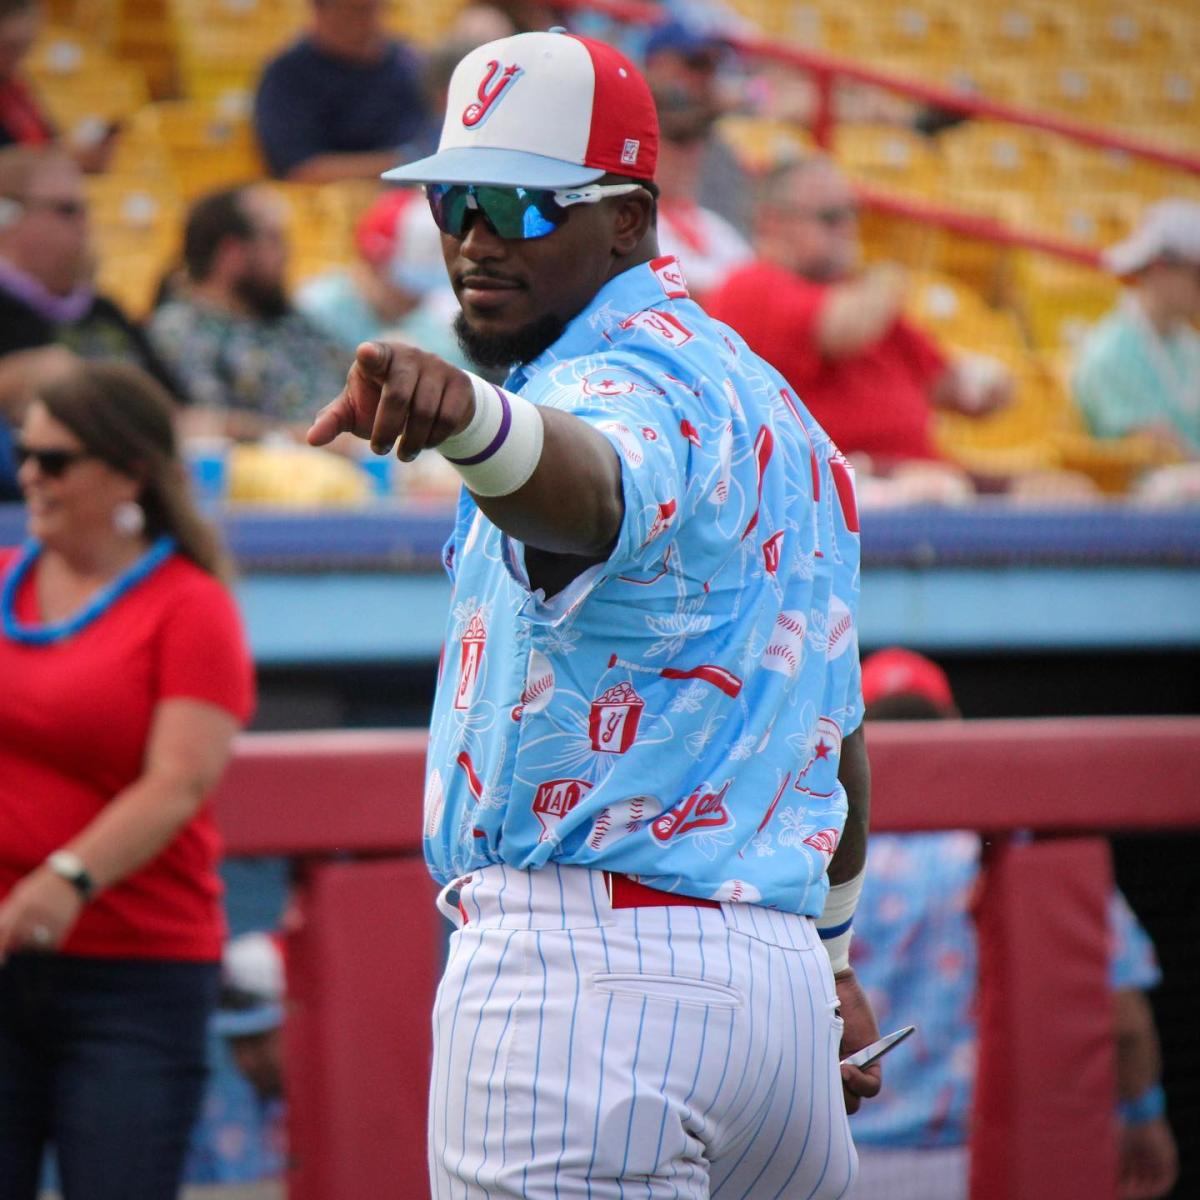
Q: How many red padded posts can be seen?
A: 2